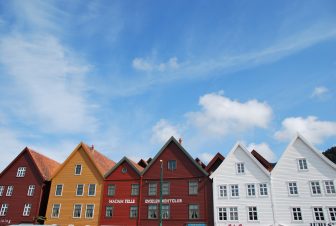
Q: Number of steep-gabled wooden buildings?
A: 6